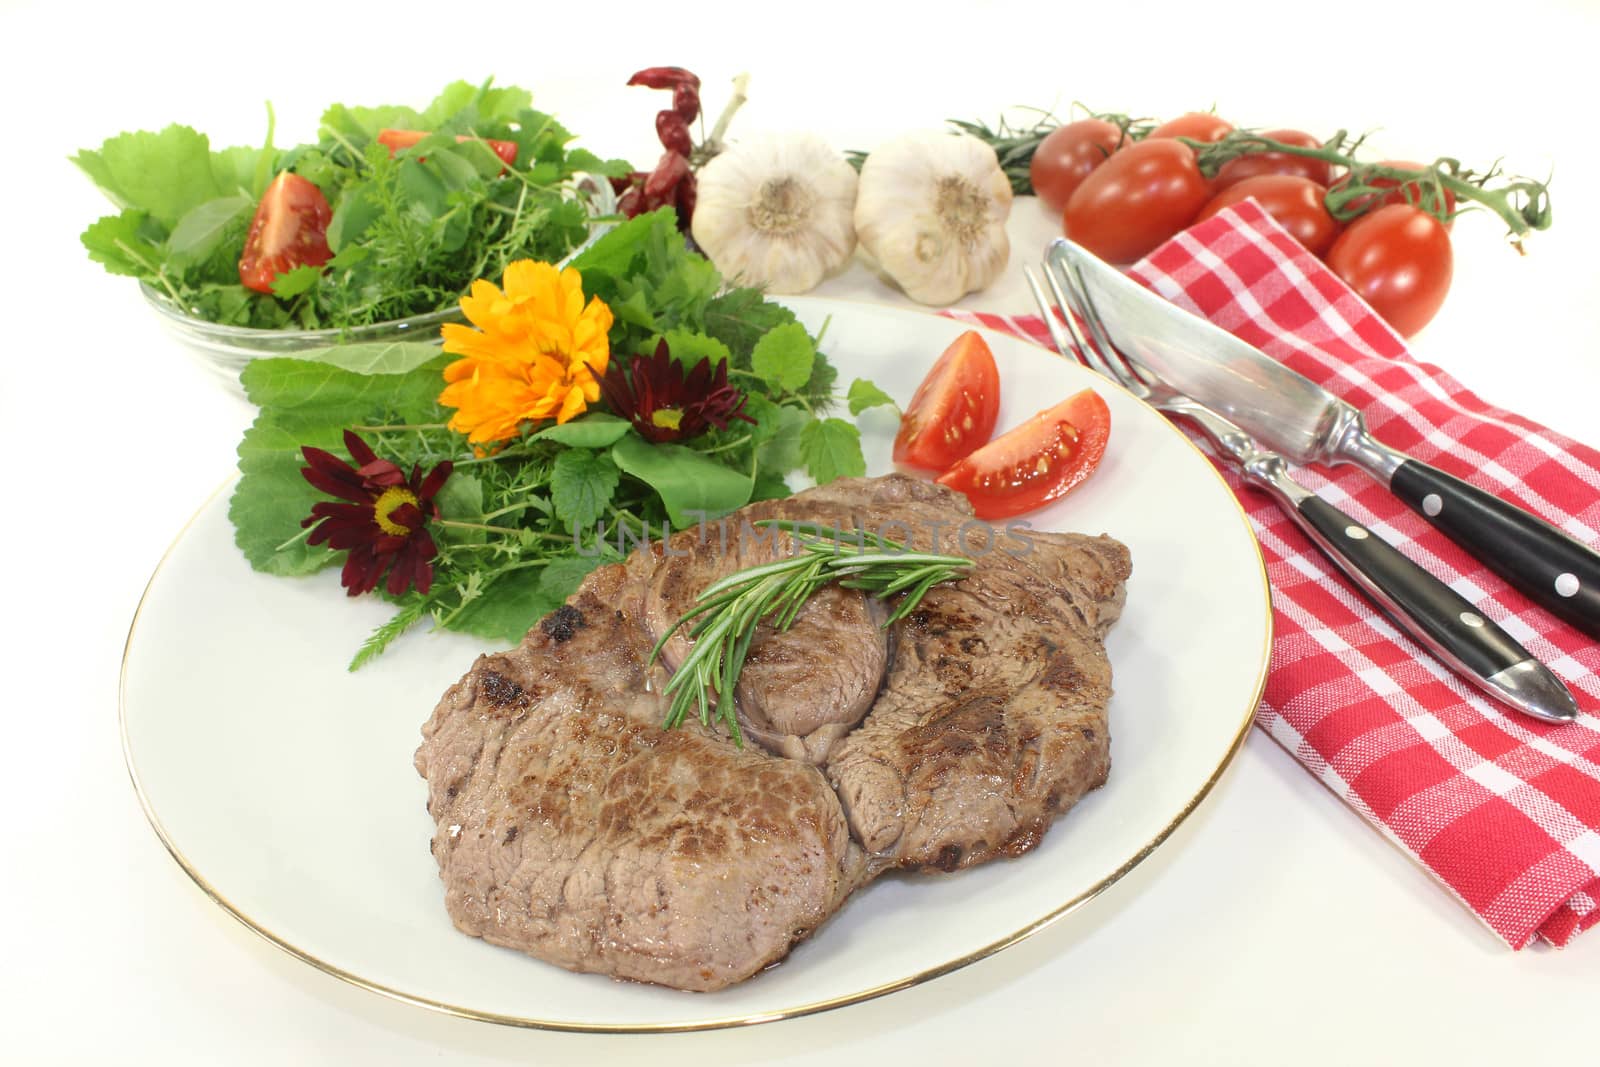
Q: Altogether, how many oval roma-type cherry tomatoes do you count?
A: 7